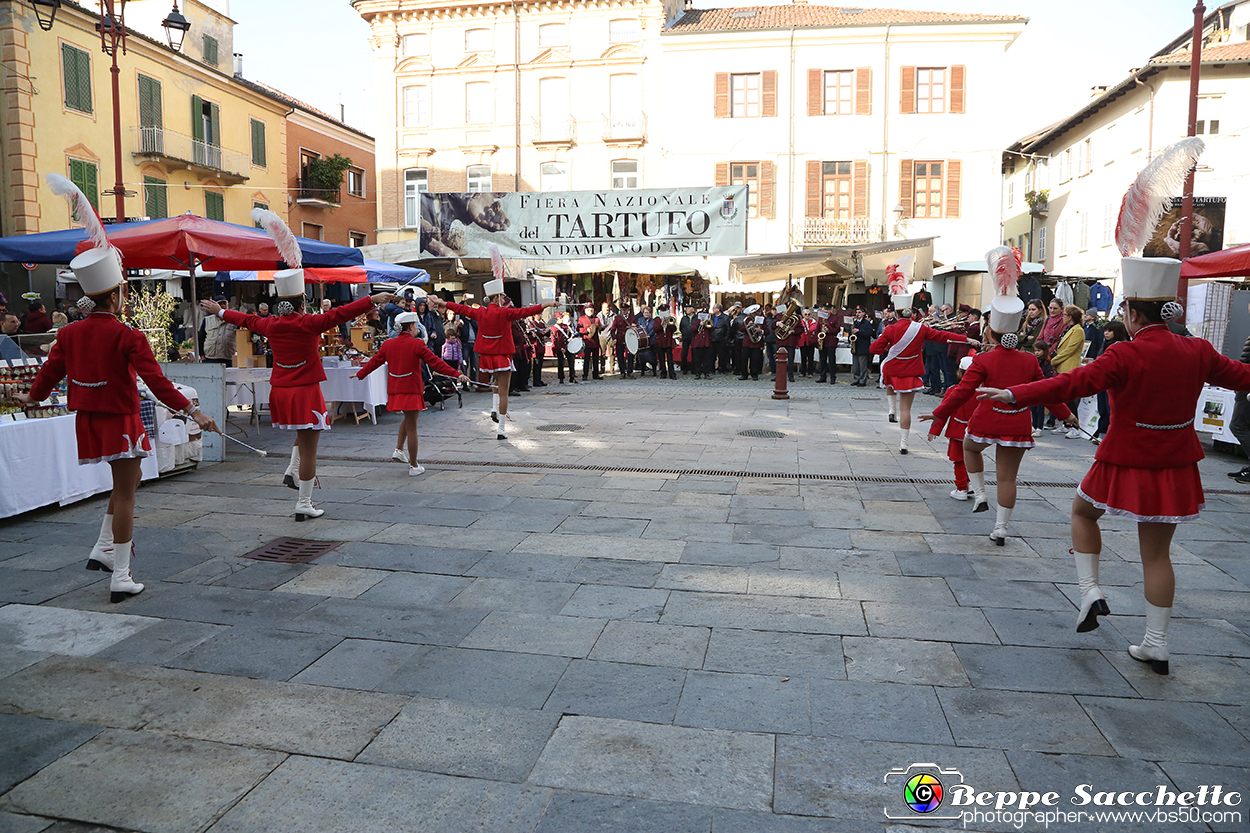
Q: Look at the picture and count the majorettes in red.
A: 8